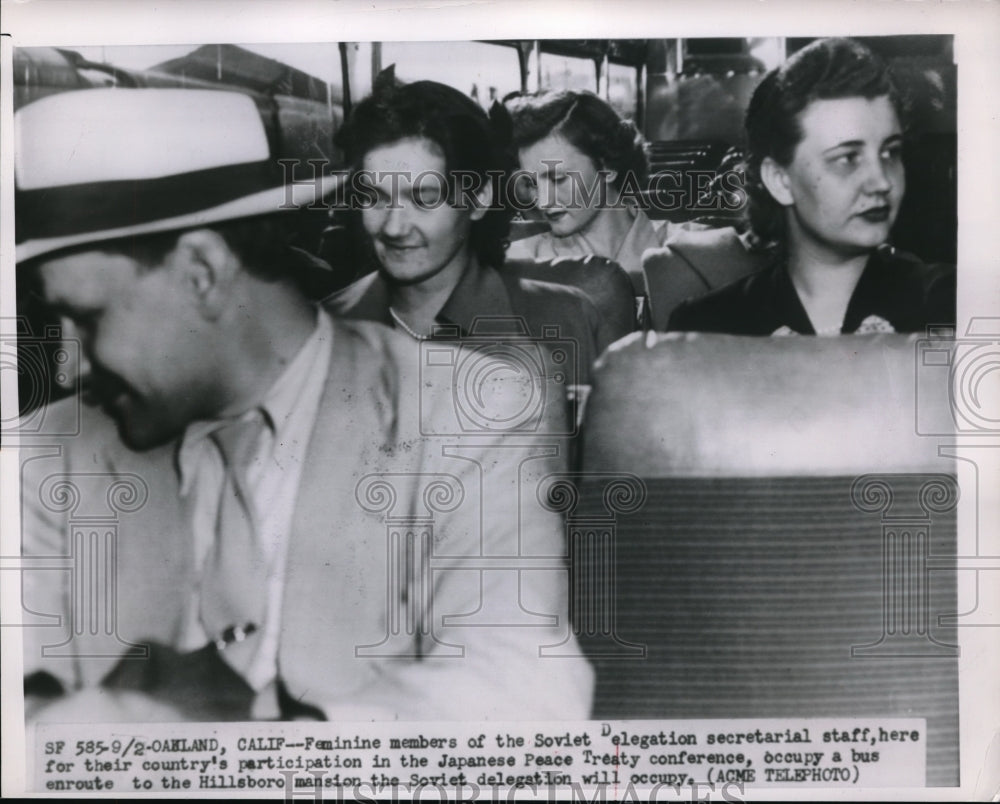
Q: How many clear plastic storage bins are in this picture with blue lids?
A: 0